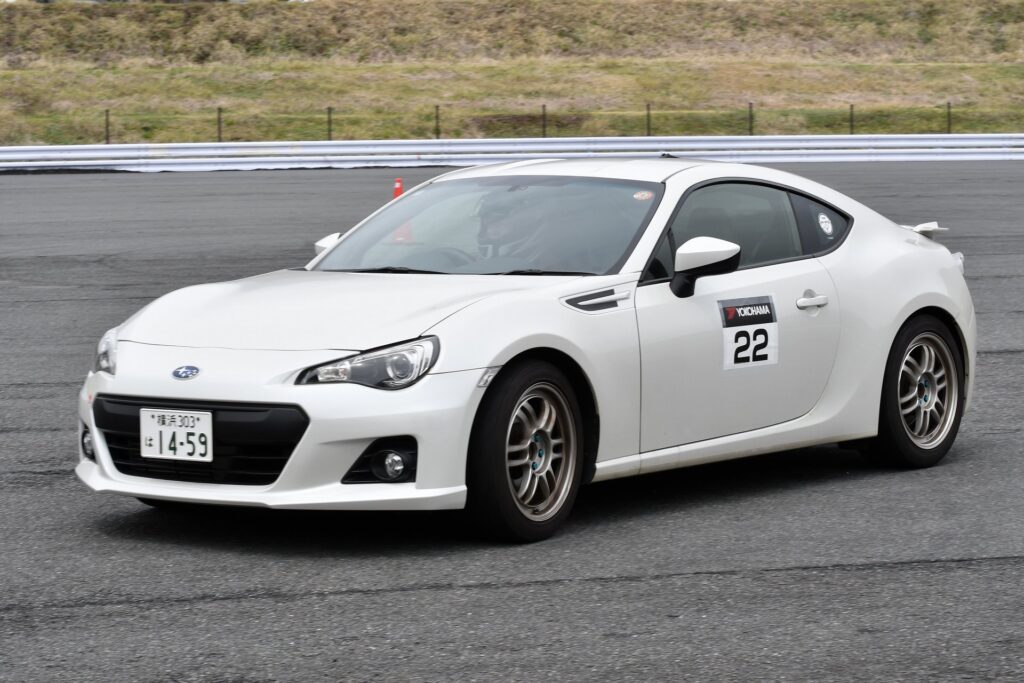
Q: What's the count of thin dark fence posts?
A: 9